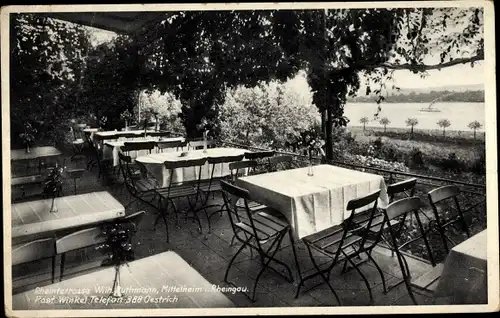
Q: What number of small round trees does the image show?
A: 5